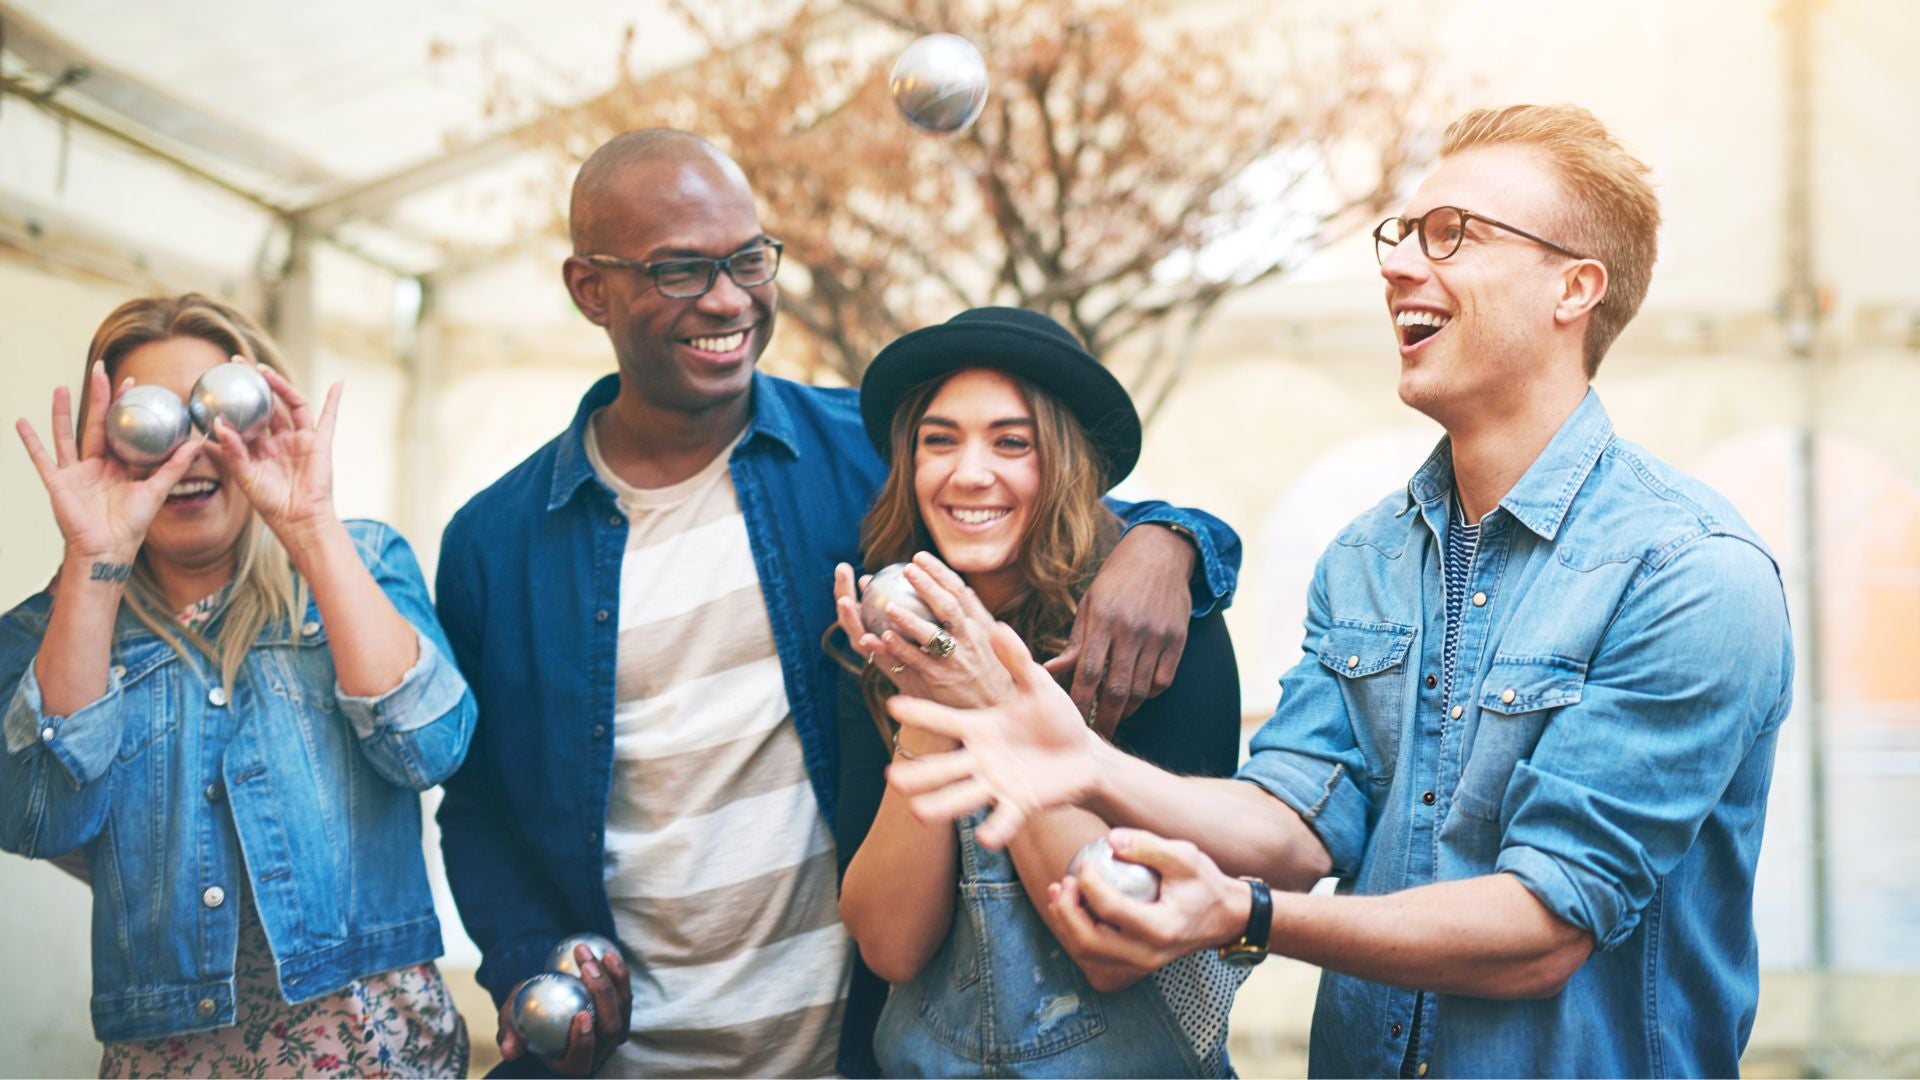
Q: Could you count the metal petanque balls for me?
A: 7